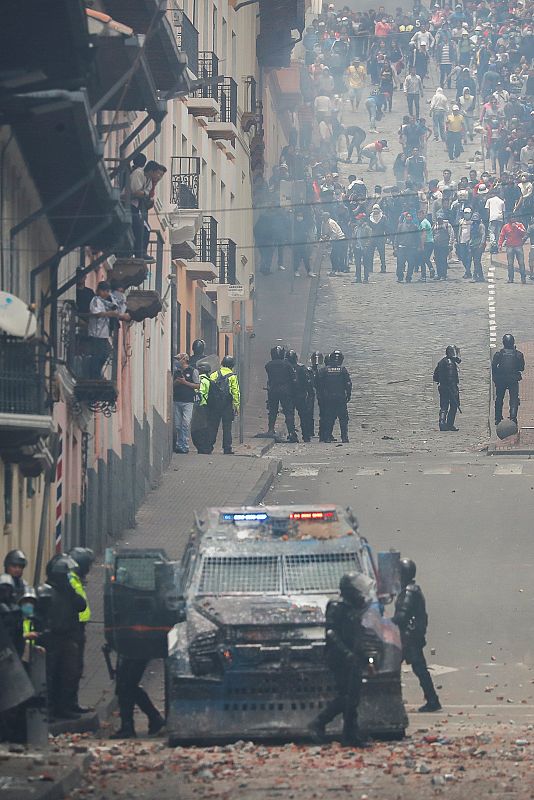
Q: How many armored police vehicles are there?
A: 1